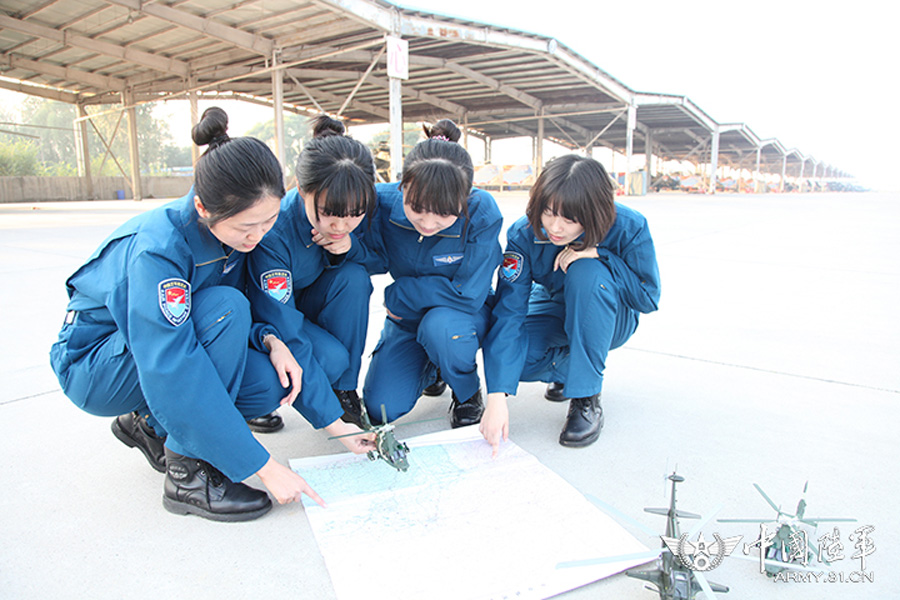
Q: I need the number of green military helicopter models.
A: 3